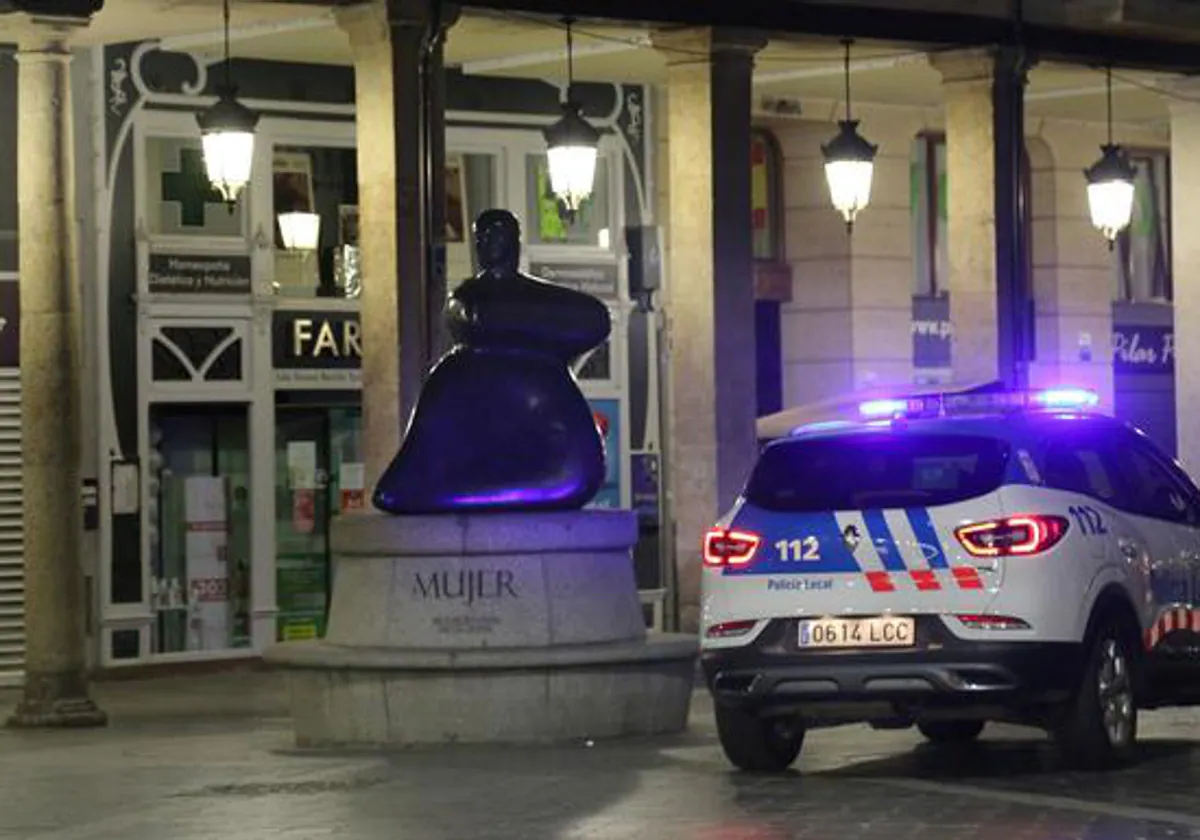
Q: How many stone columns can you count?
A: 5